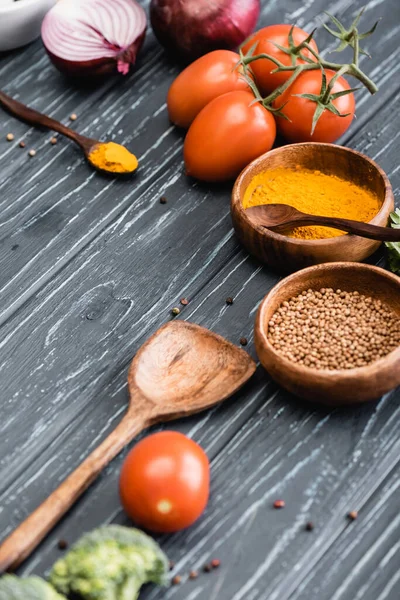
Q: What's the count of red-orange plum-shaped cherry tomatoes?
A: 5